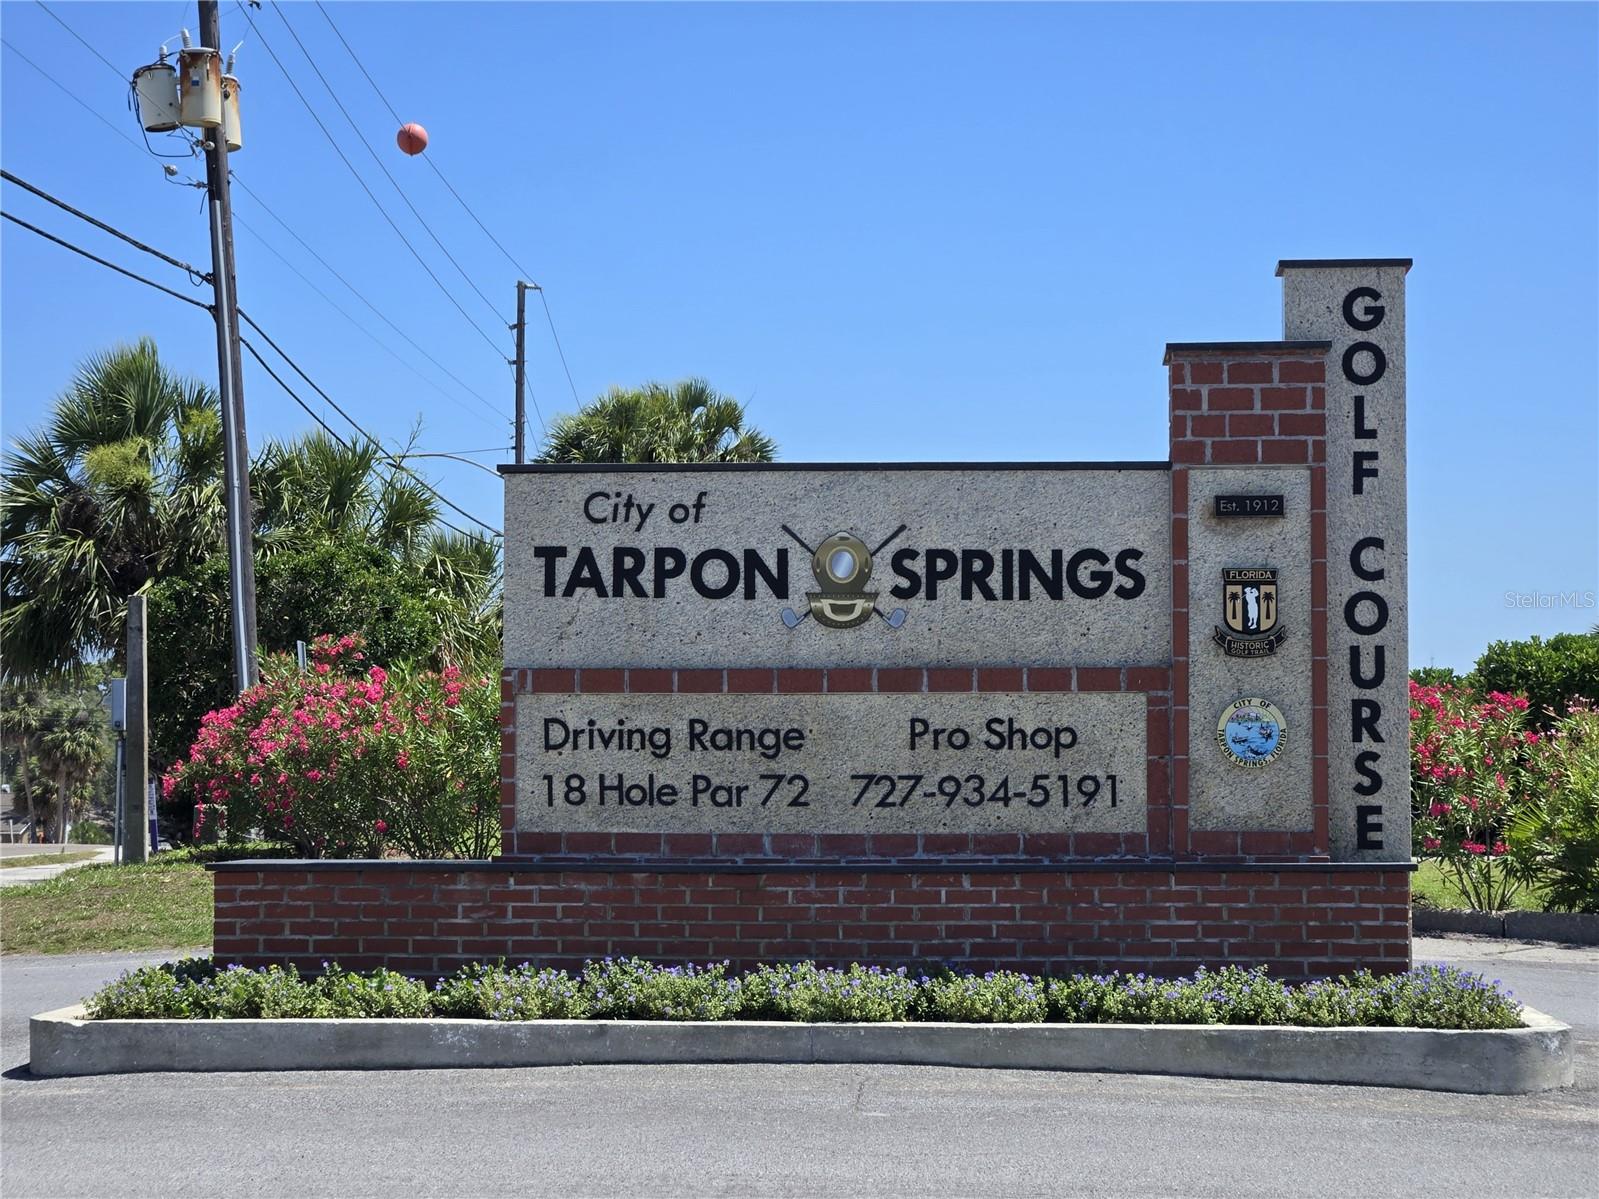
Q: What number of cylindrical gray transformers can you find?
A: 3